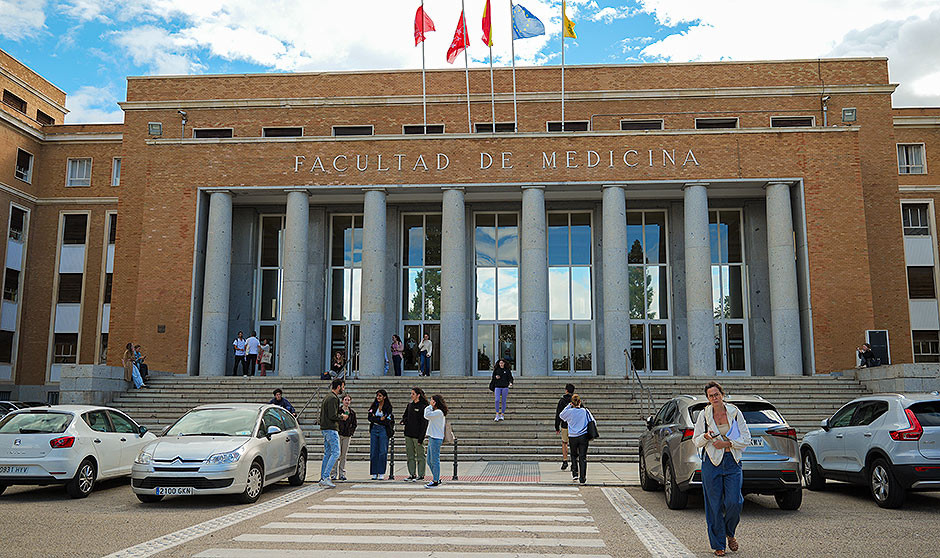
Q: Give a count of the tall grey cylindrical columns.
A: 8